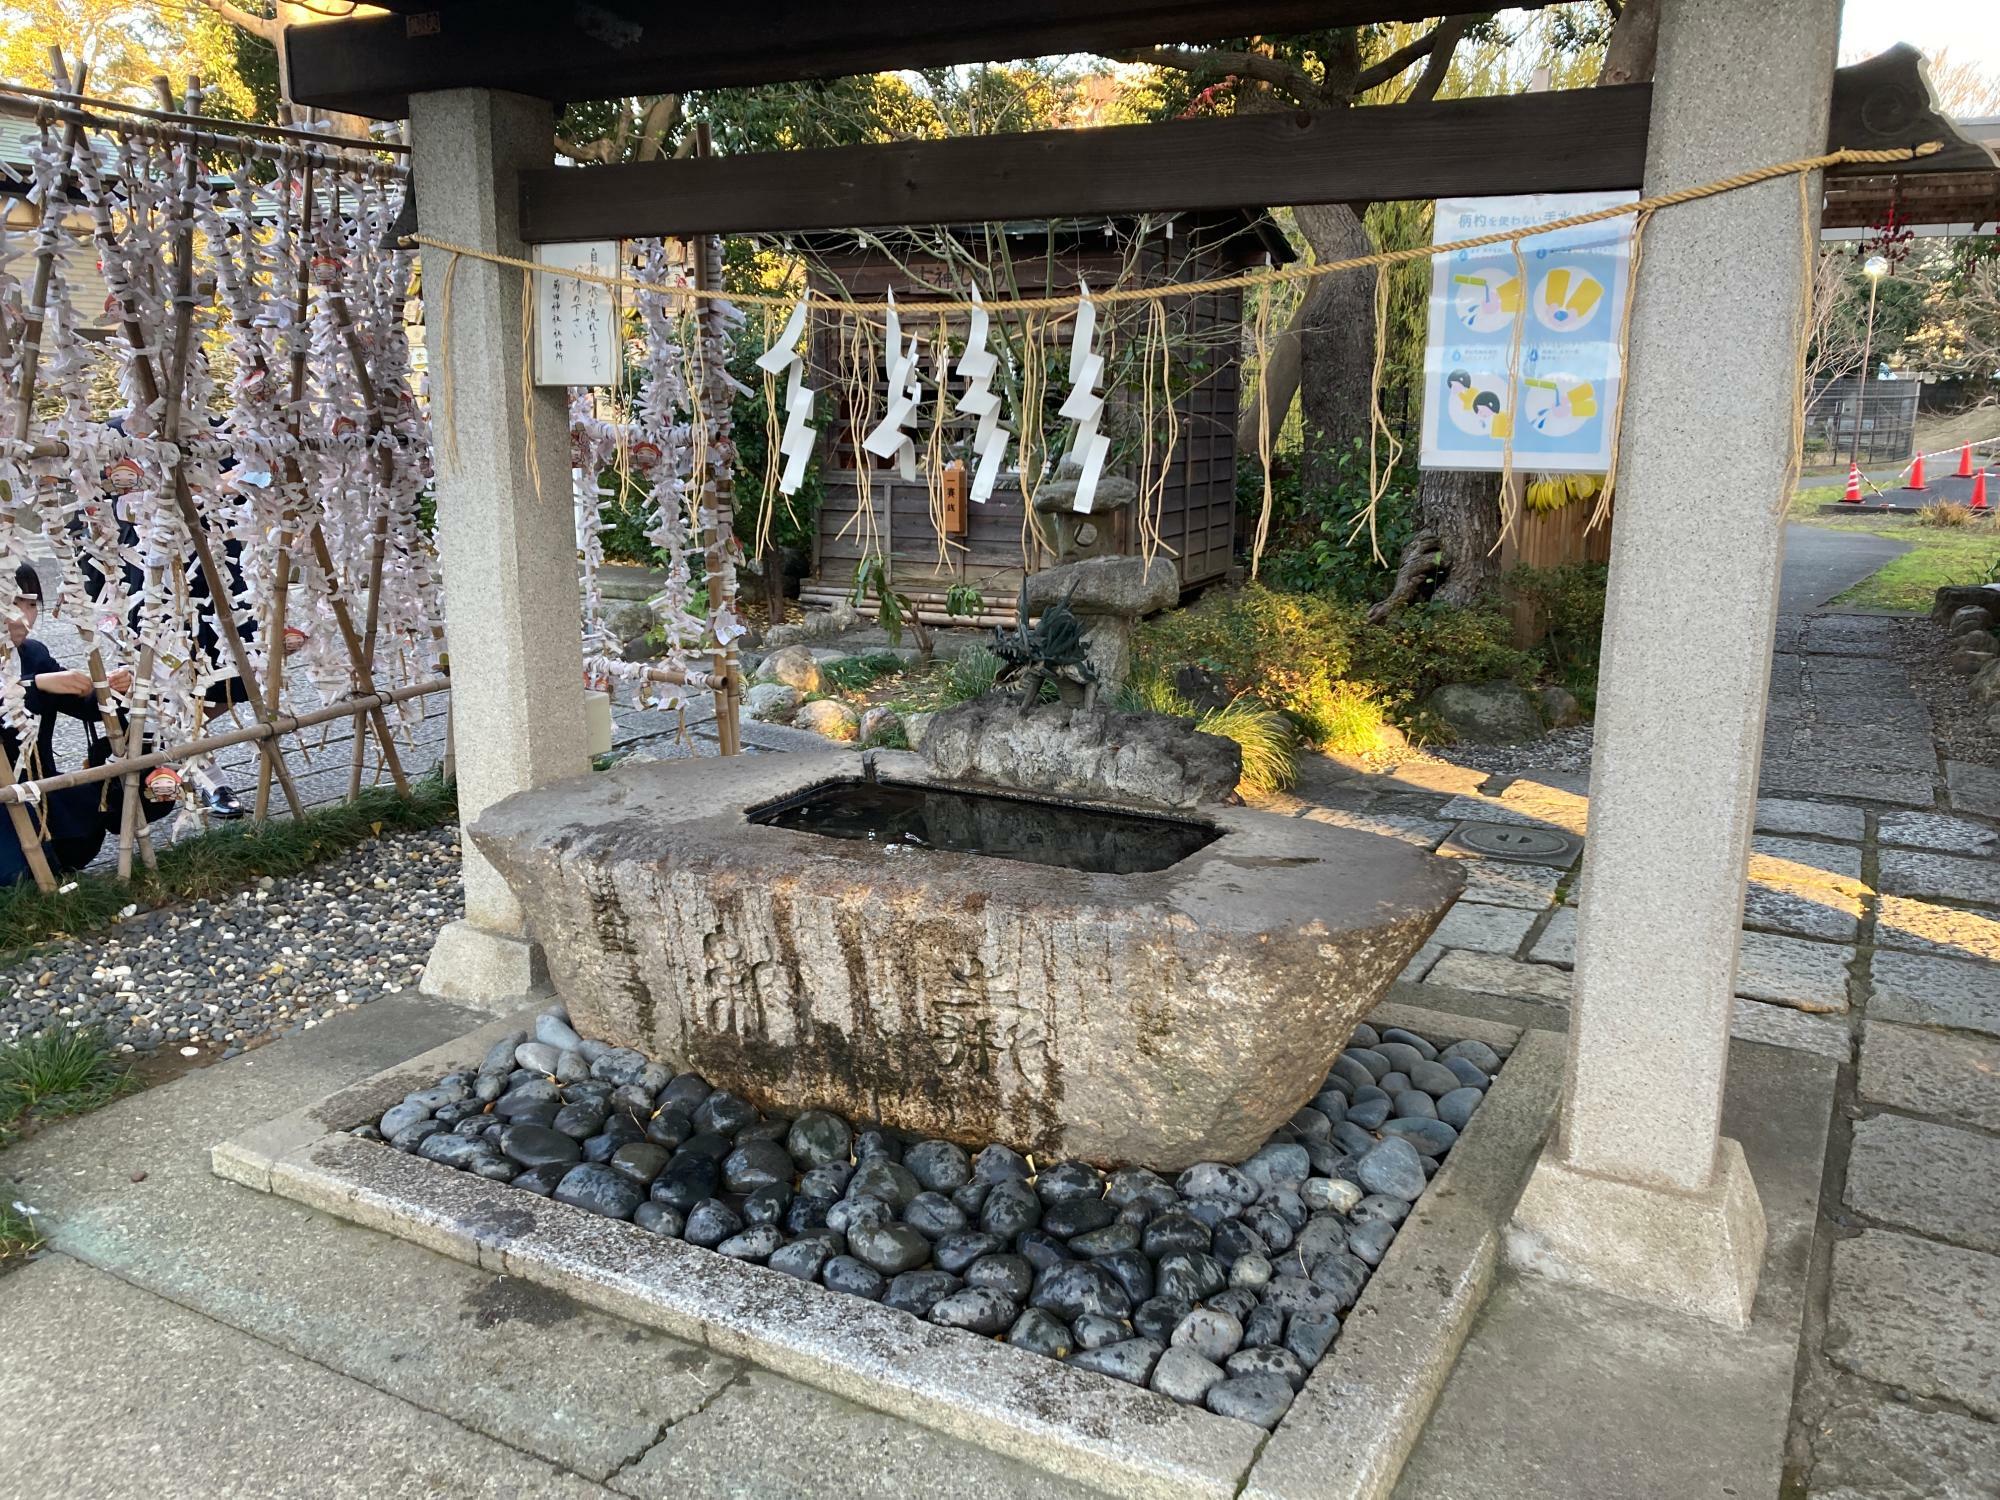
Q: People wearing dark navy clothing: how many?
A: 2